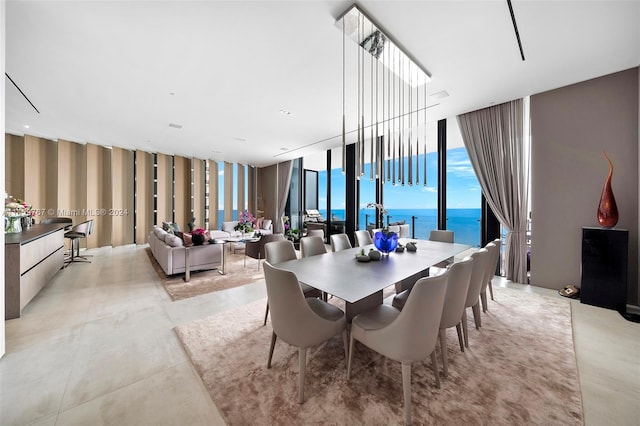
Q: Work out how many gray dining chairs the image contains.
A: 12